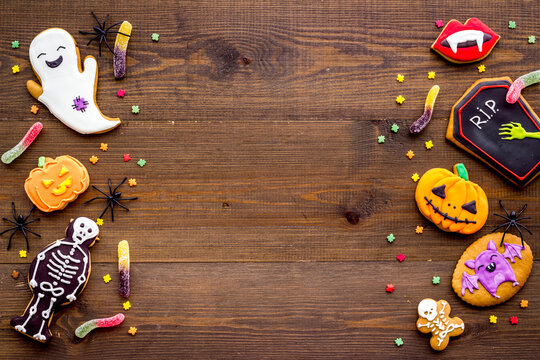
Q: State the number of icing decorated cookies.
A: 8